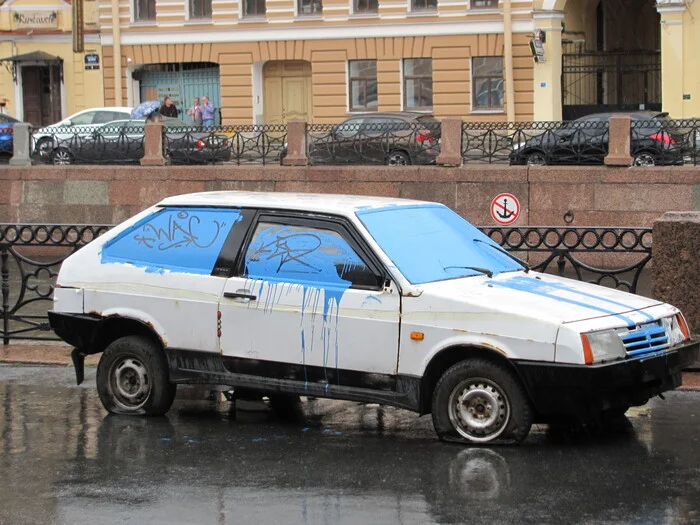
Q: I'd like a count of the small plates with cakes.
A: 0